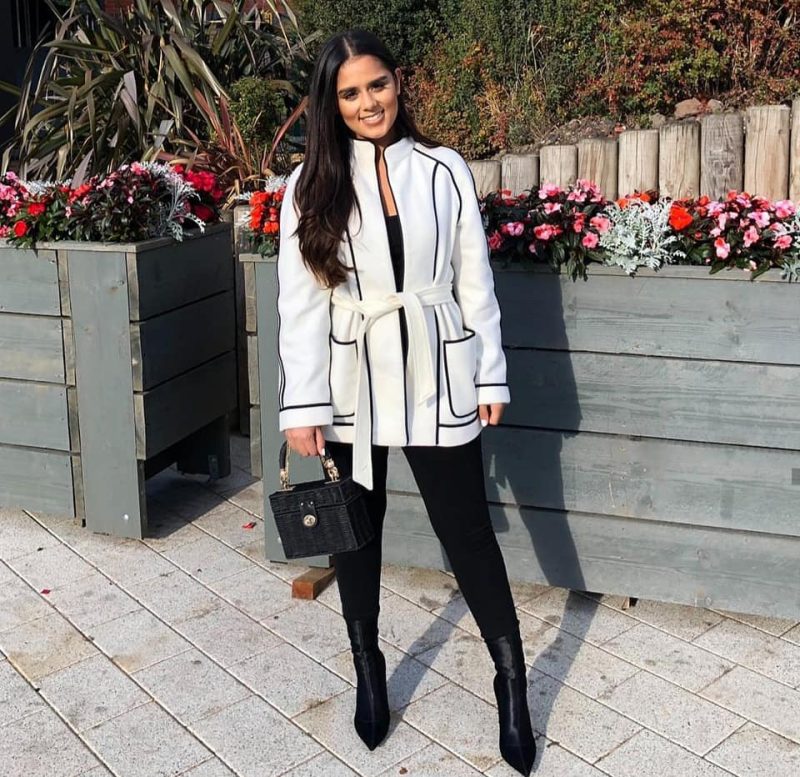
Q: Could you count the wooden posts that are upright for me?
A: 9